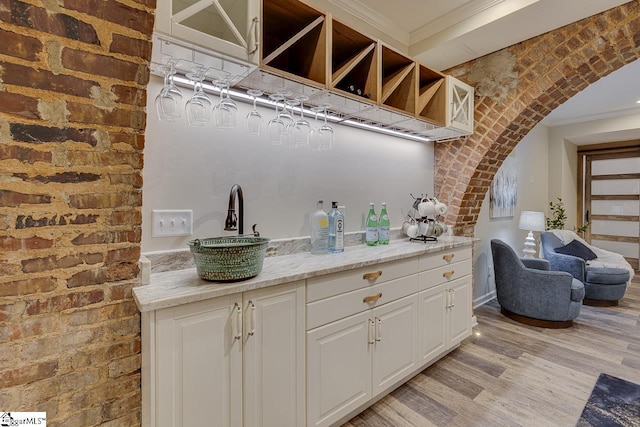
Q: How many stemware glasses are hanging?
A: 13